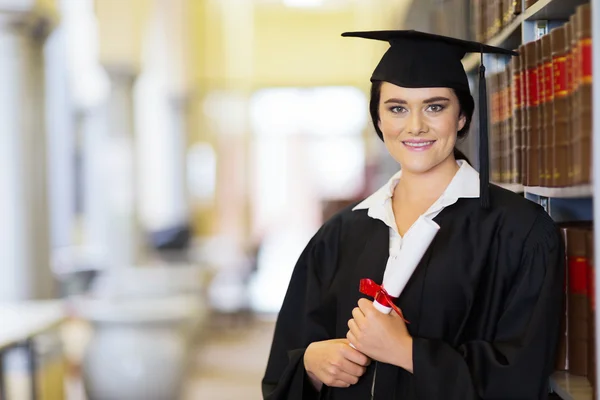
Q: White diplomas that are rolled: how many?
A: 1